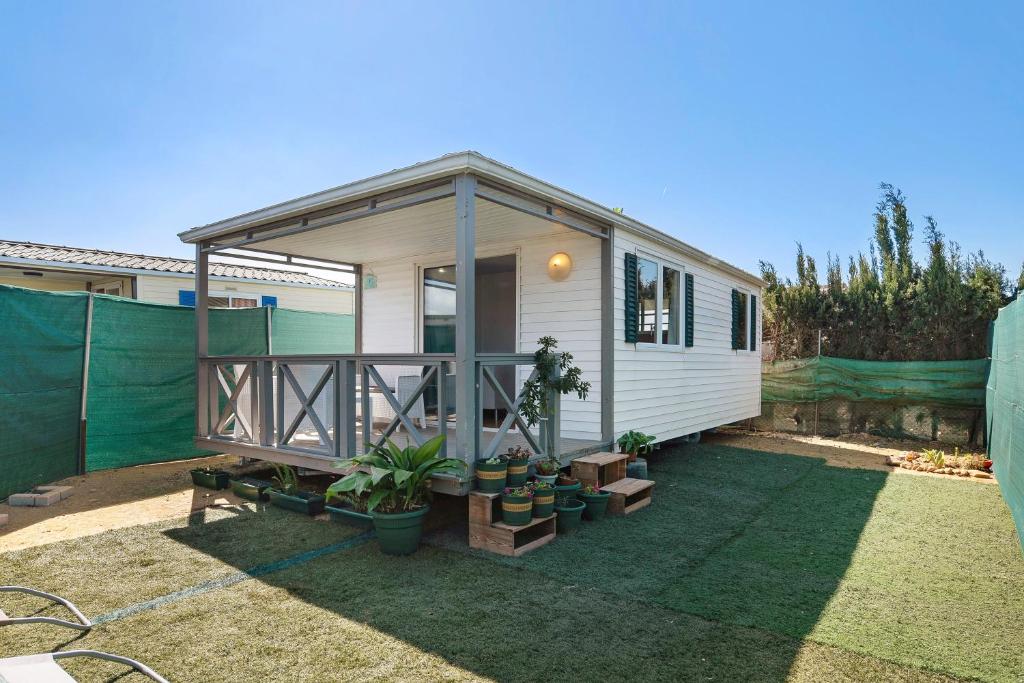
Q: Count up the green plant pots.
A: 12